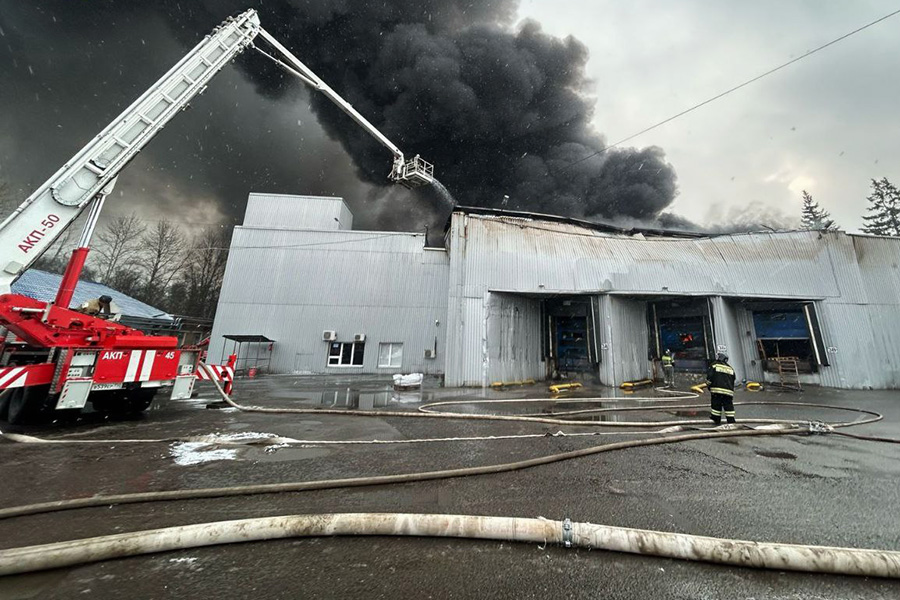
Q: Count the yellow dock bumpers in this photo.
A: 5